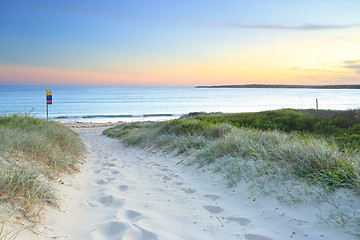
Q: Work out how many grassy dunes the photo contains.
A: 2